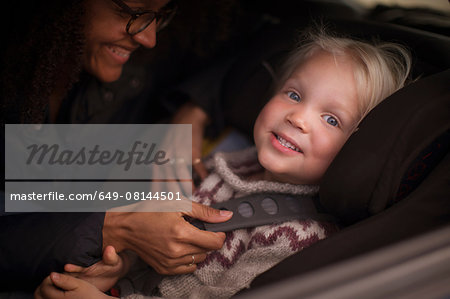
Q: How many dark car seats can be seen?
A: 1